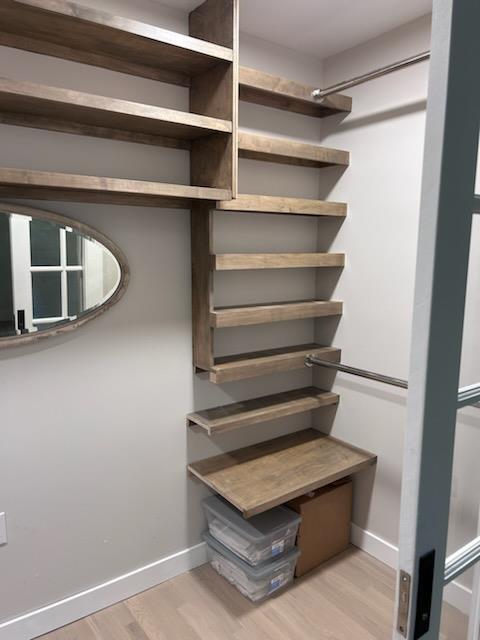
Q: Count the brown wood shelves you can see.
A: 11